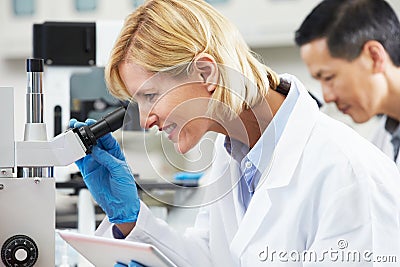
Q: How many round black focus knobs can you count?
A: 1